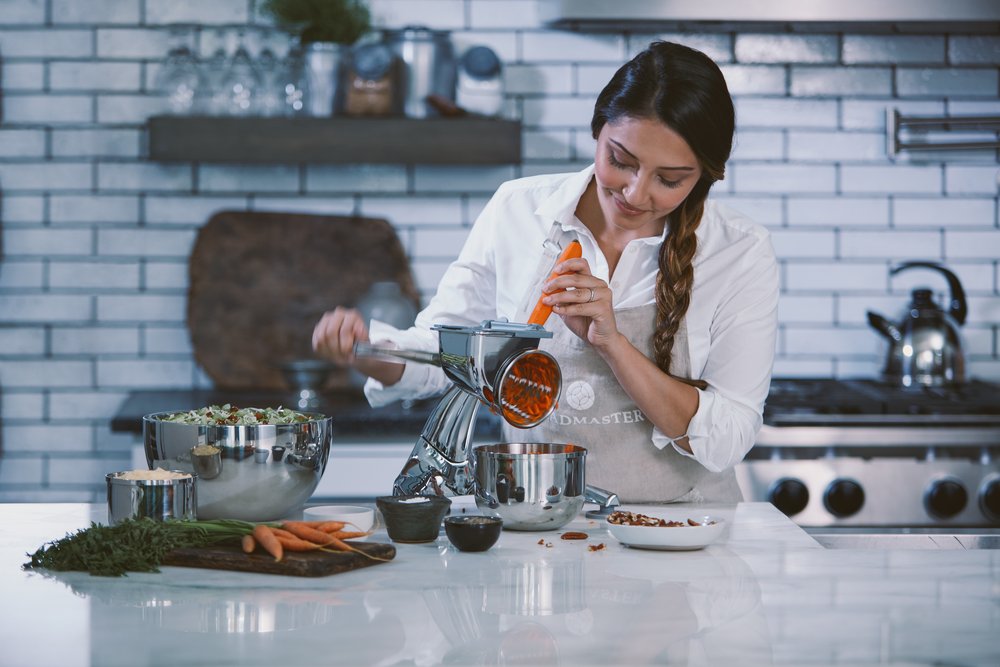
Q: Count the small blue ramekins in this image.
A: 0